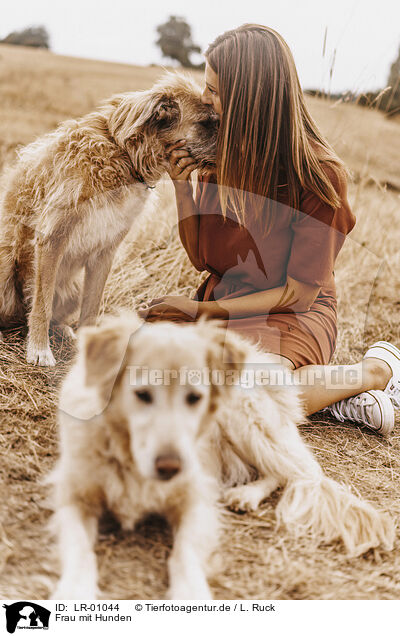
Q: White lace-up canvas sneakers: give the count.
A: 2